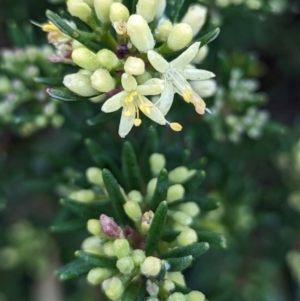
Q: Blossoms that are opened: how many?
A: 2